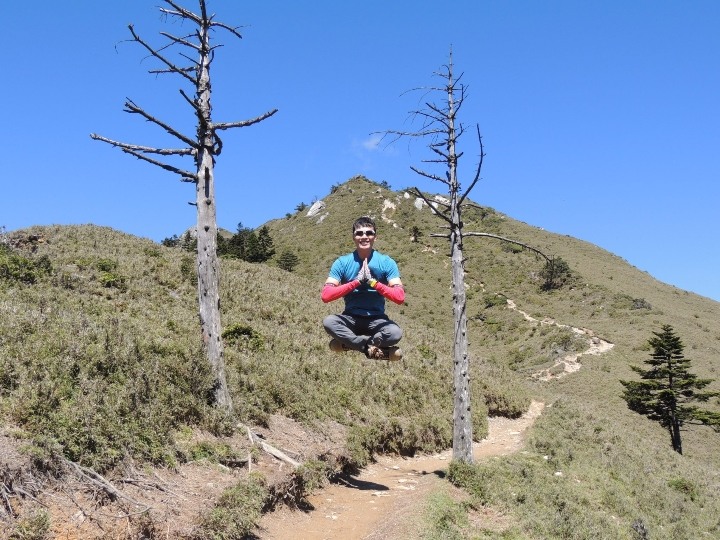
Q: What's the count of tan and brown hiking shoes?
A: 2